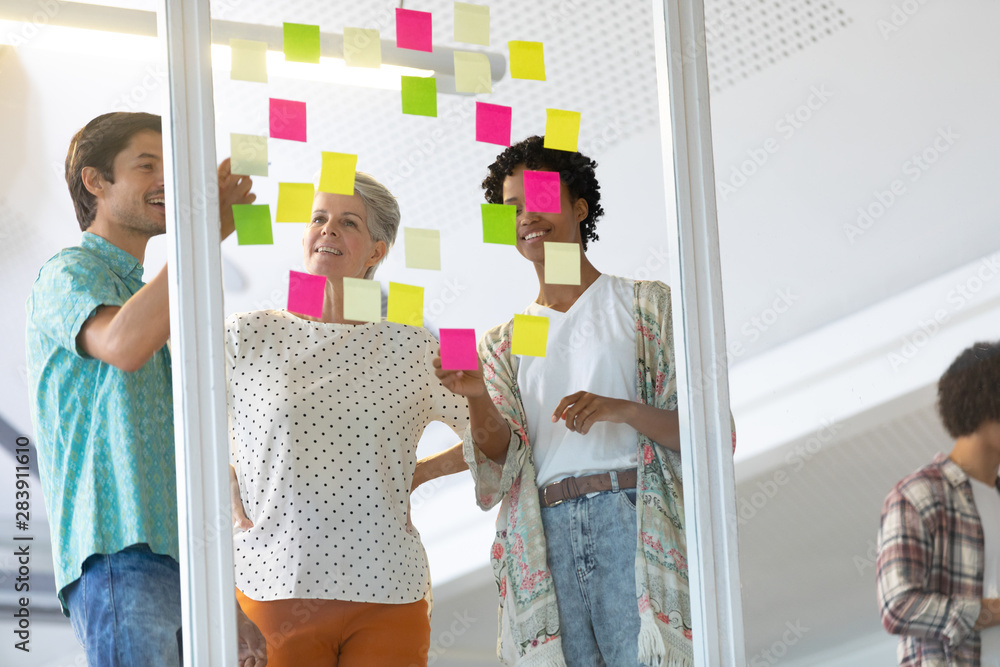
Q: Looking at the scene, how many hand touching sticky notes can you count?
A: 2